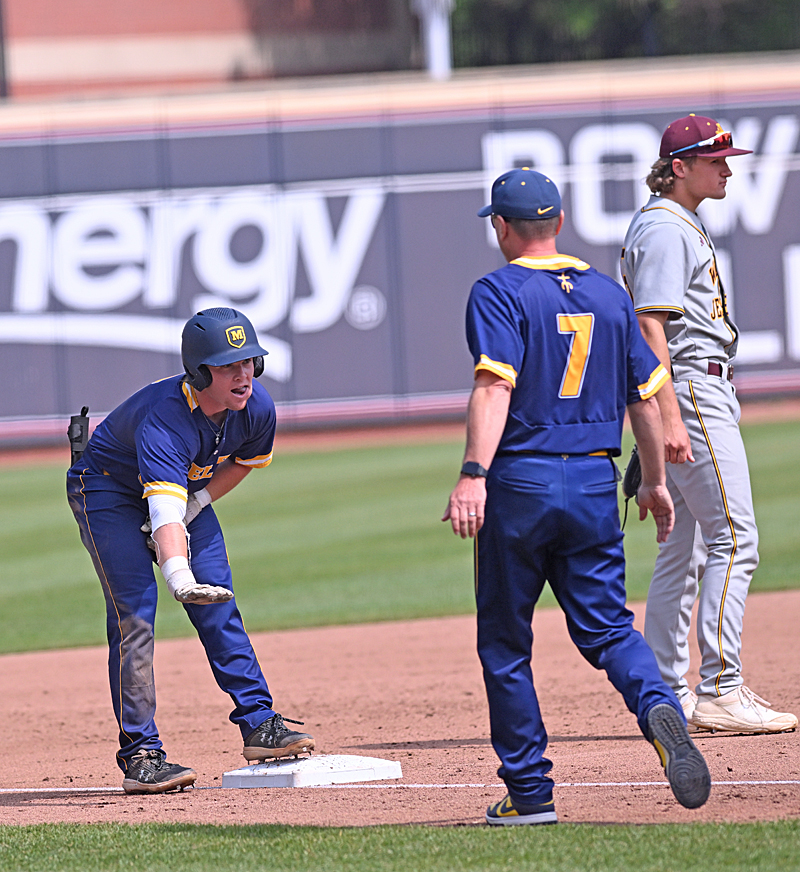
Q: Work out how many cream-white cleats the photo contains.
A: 2